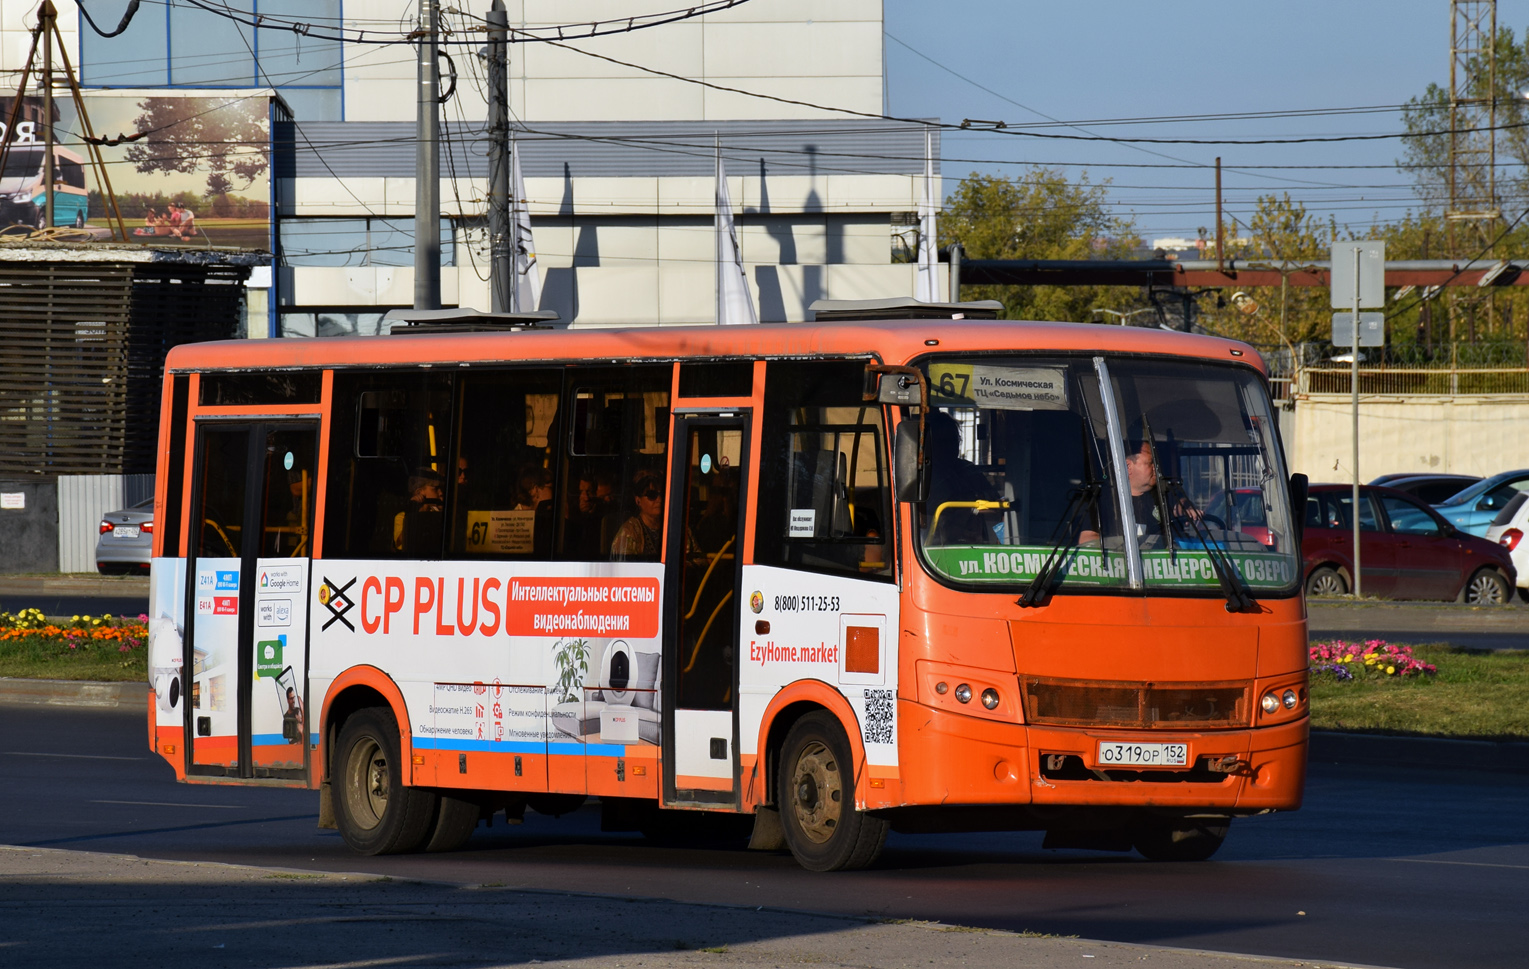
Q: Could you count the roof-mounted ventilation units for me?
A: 2